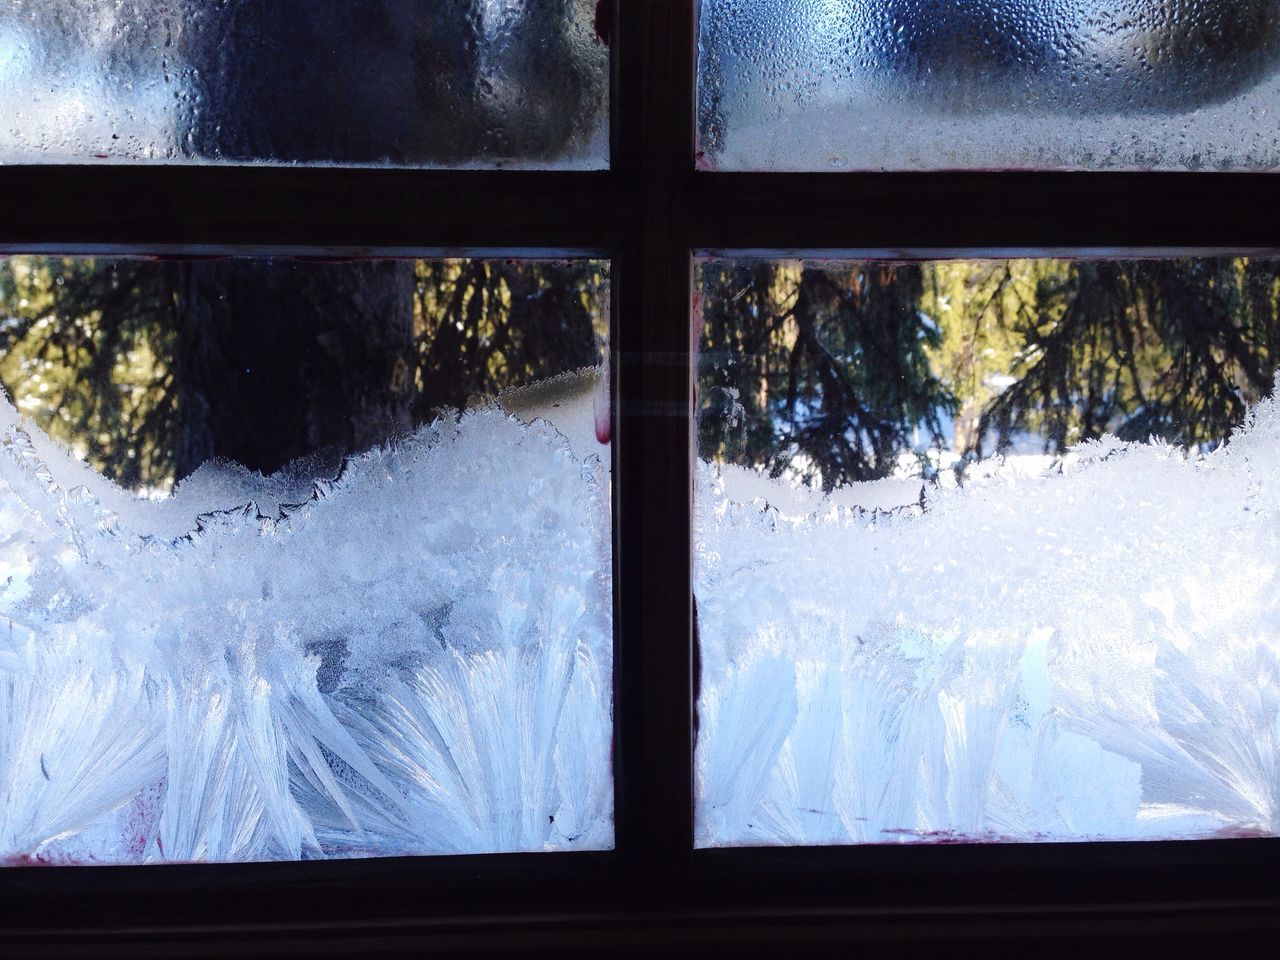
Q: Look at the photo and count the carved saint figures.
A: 0